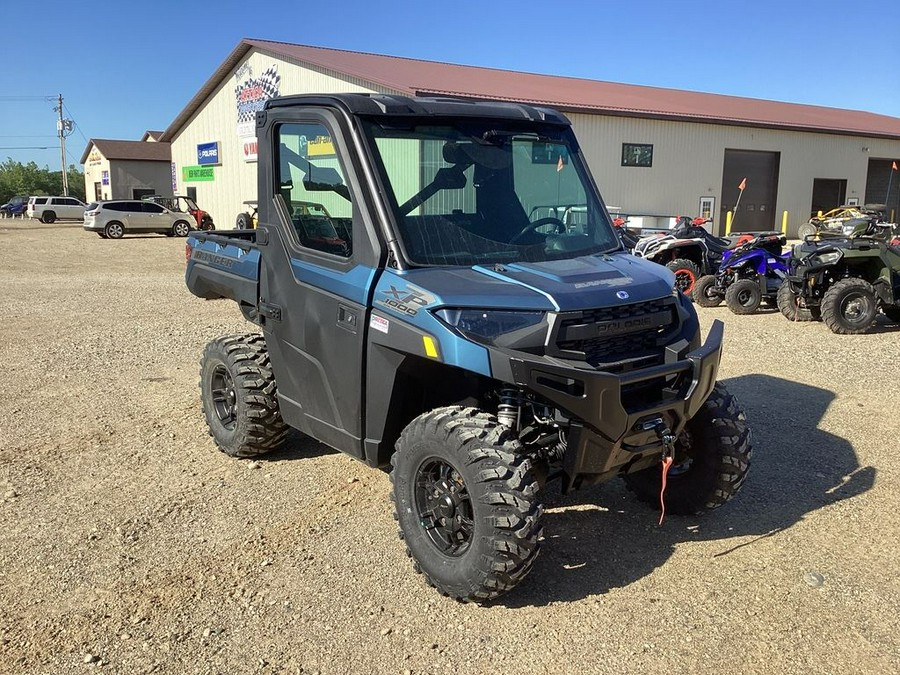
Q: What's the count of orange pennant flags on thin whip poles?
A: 3